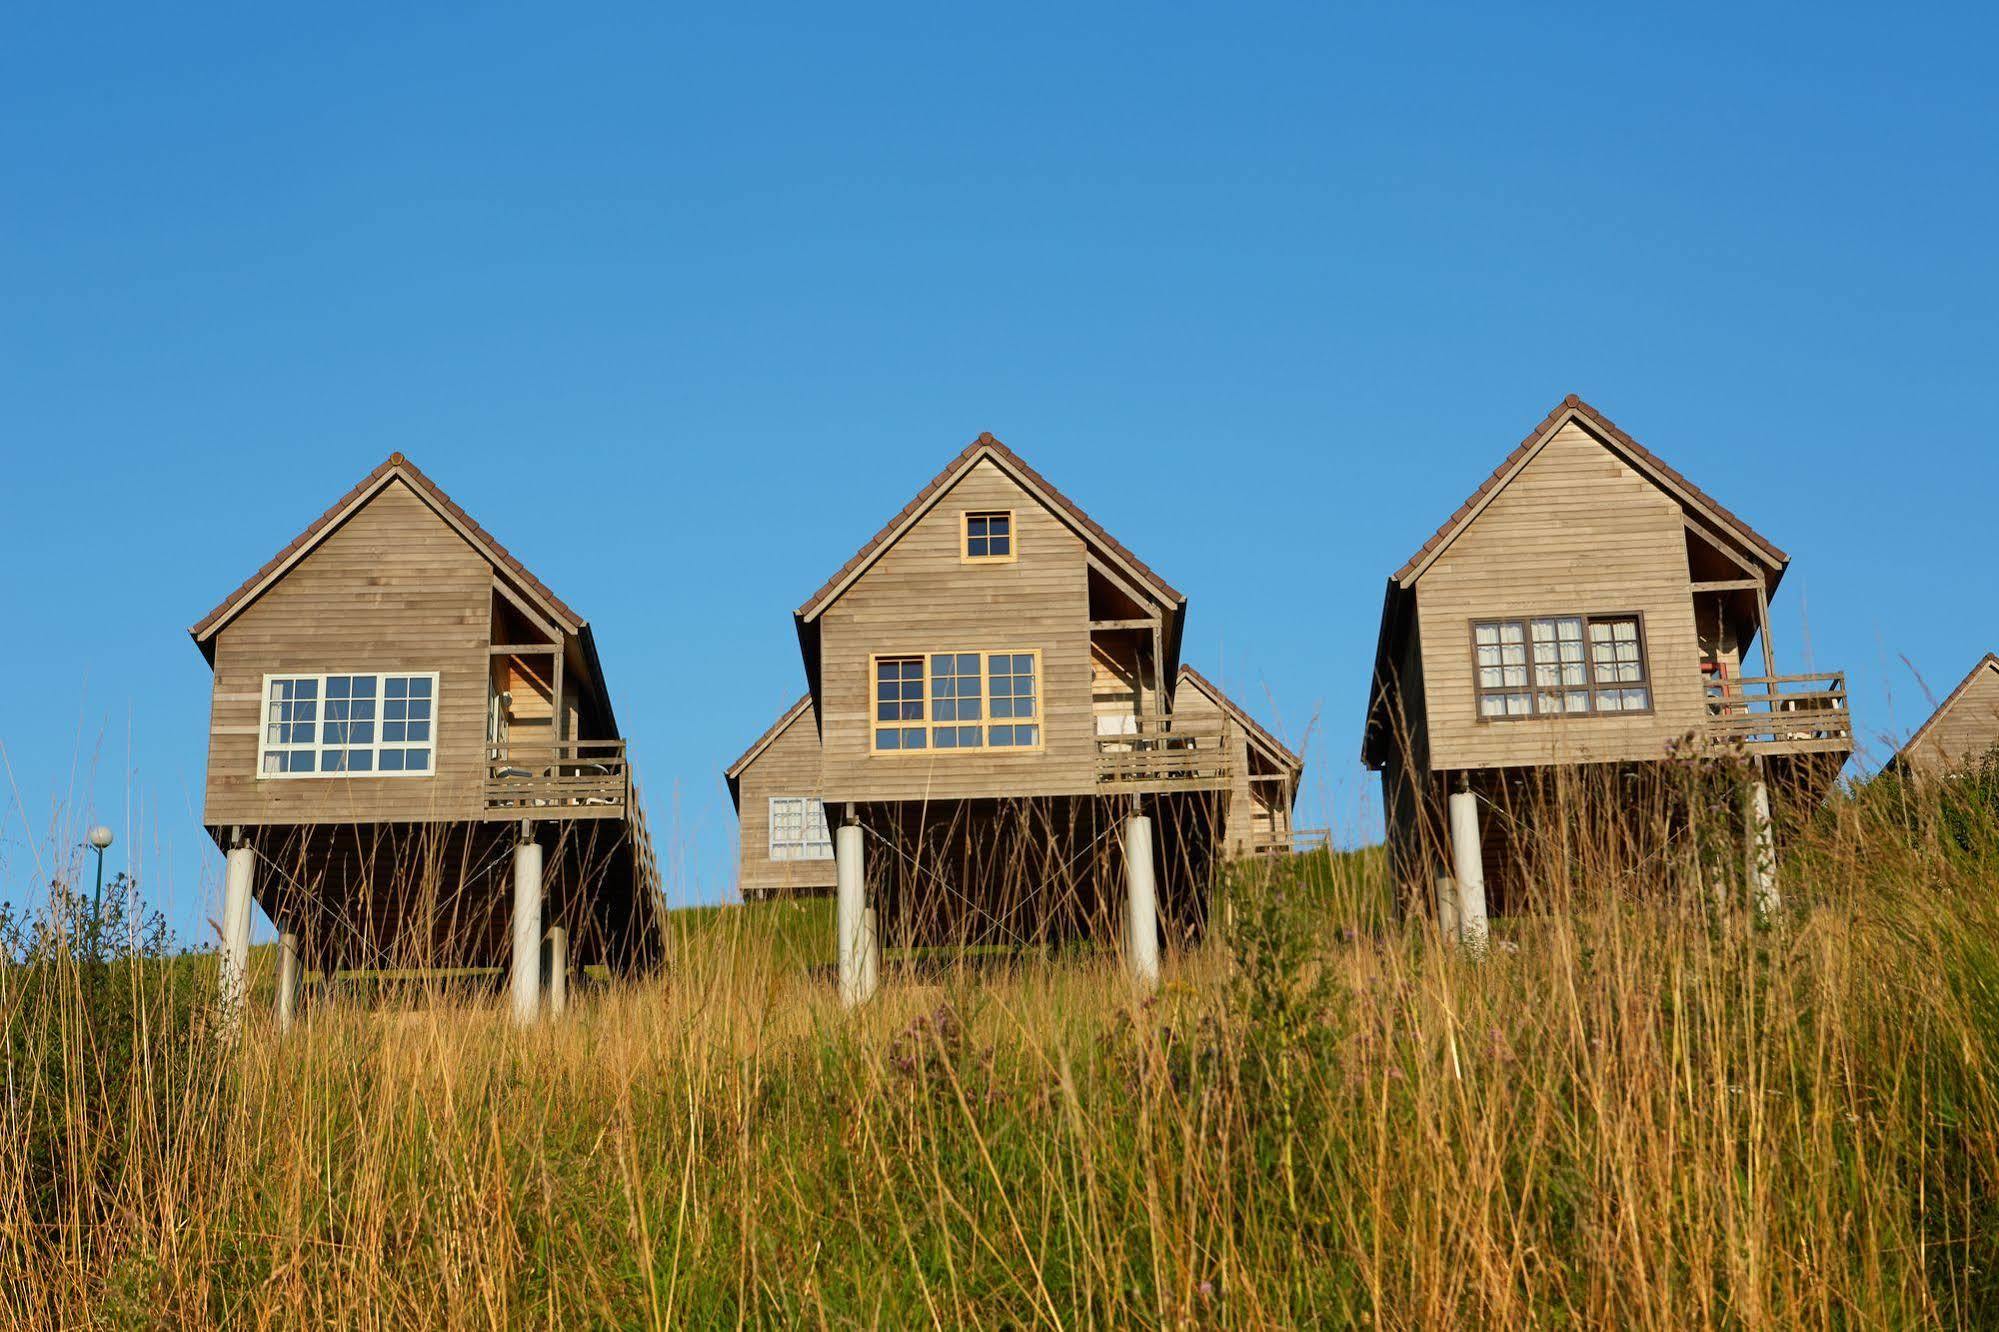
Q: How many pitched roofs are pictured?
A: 6